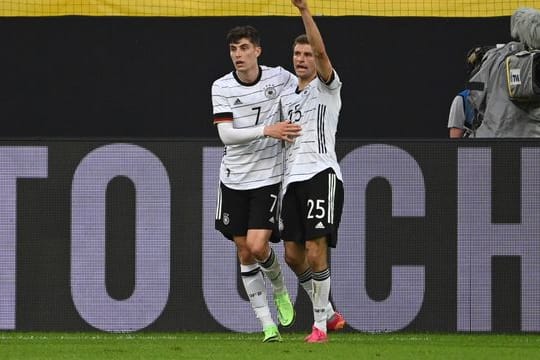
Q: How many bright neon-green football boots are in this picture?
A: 2